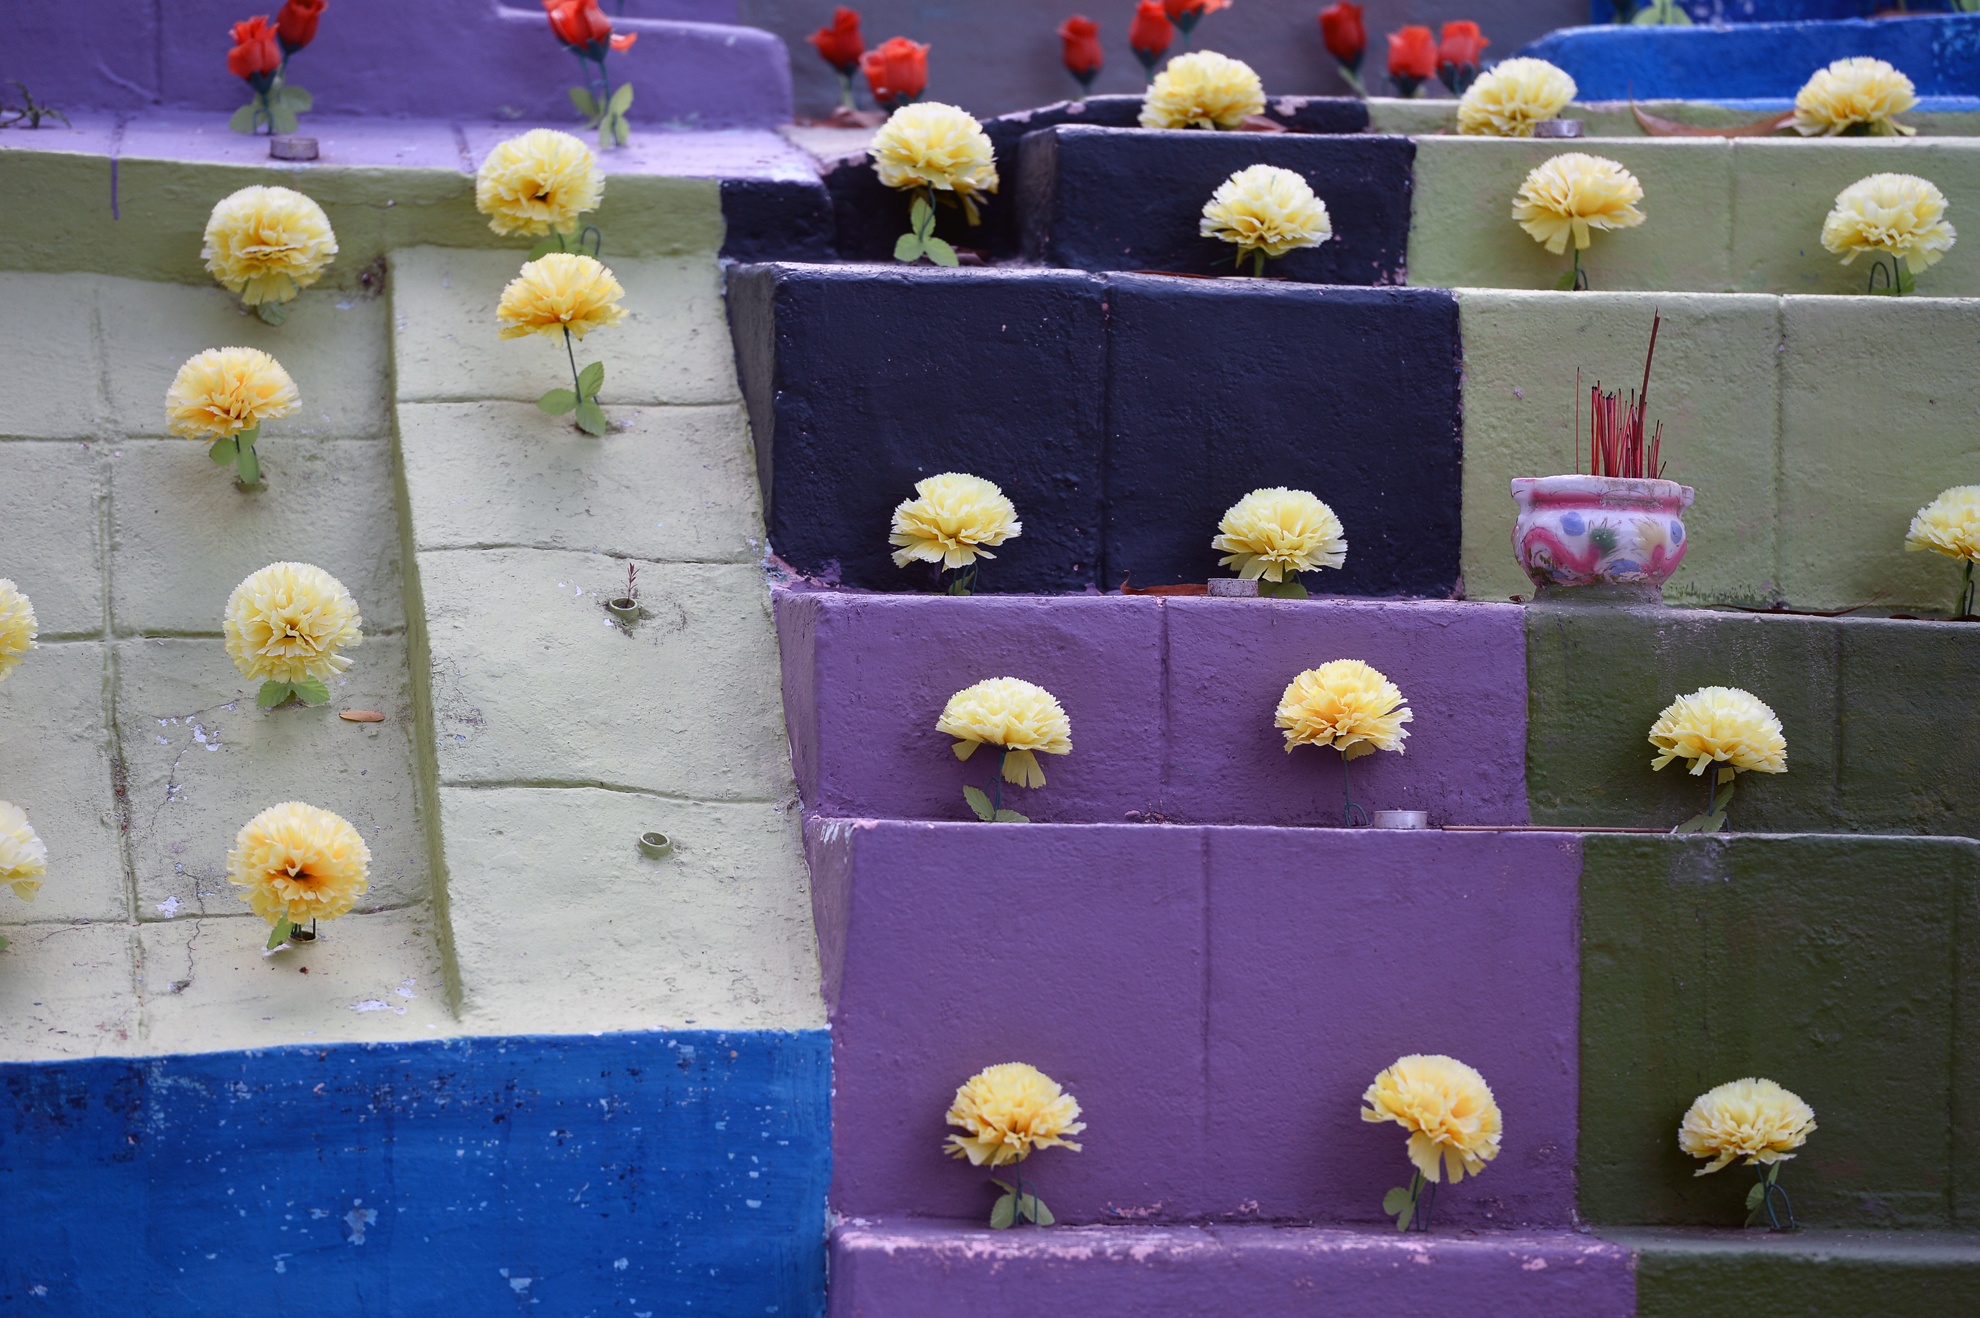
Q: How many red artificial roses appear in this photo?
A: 11